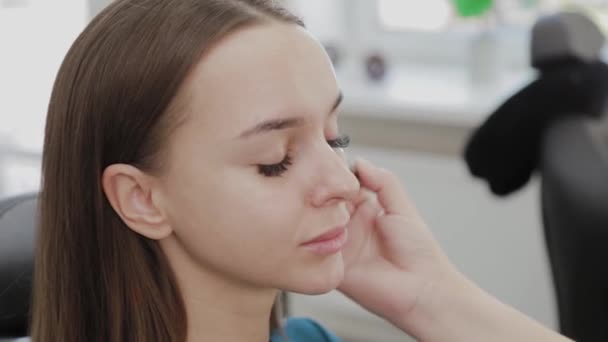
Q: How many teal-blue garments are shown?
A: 1